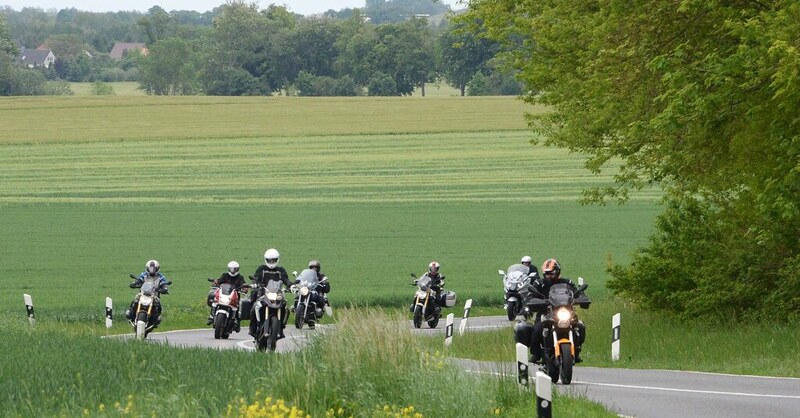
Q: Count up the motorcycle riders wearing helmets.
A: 7